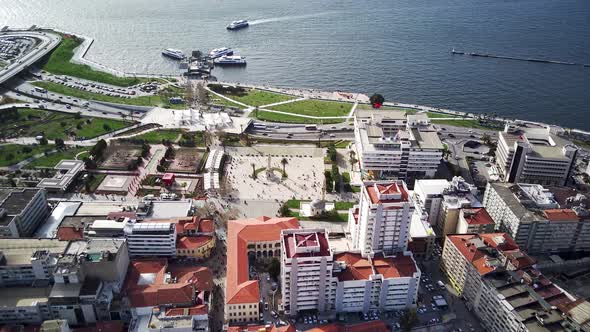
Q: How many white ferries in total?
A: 4